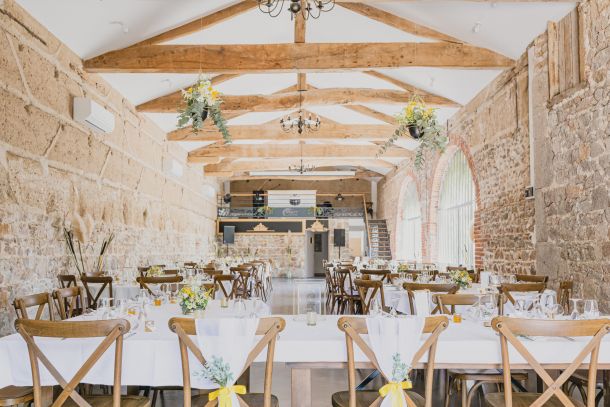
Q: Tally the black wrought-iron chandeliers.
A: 3